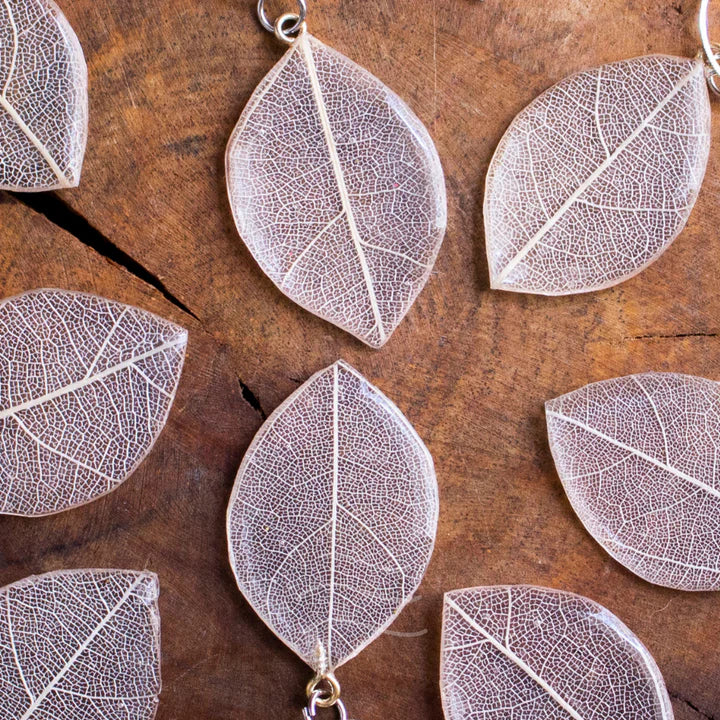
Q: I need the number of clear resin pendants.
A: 8